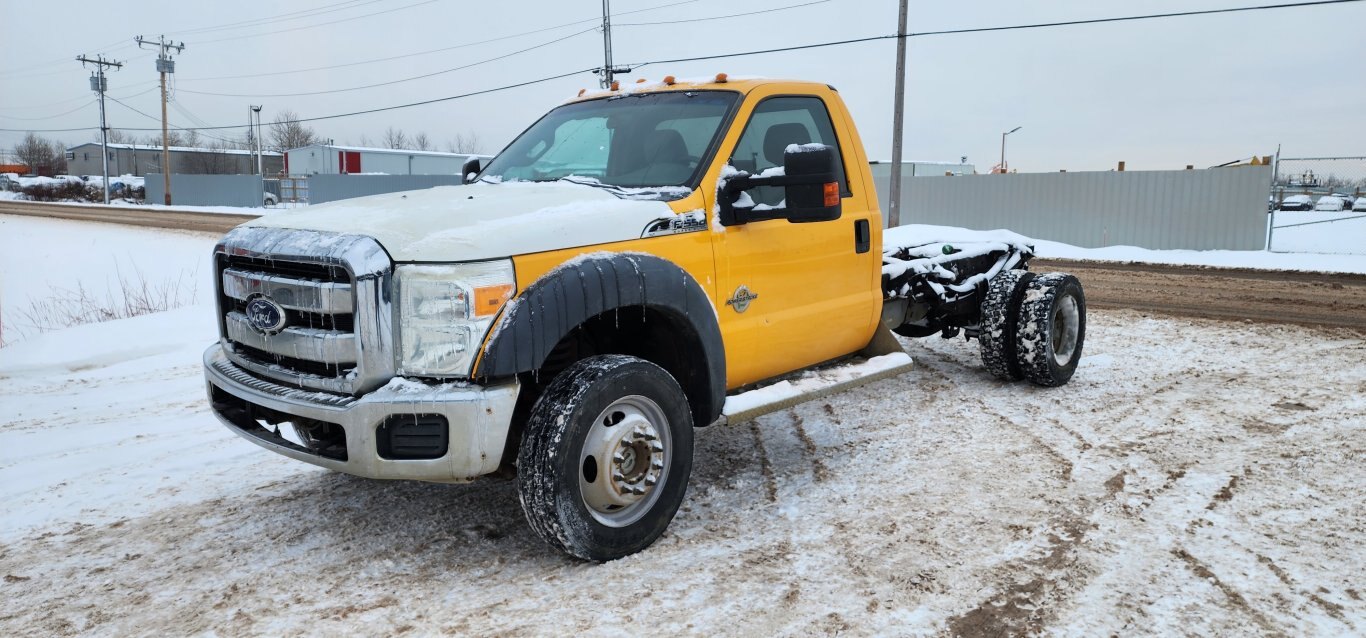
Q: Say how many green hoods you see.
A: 0